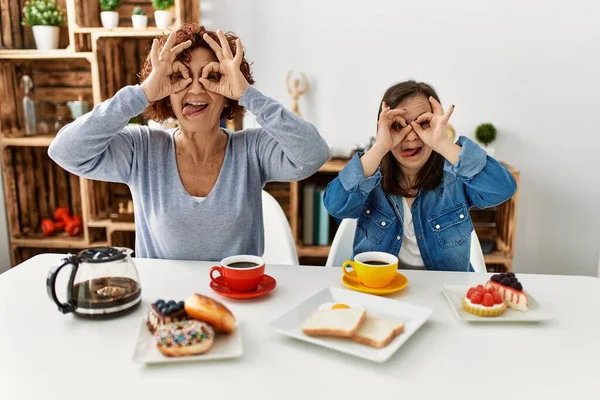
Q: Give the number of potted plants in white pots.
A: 5